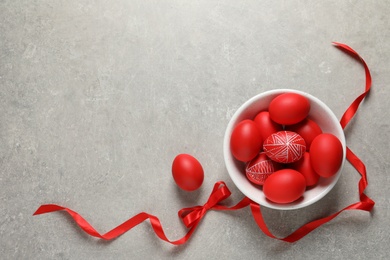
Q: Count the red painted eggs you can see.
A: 10